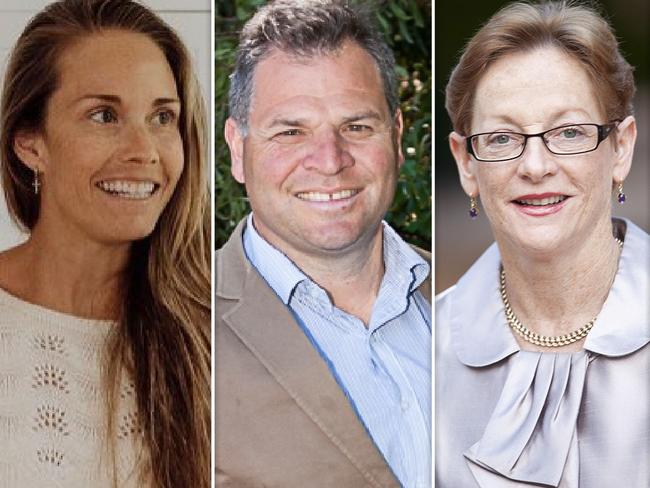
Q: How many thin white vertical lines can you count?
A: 2